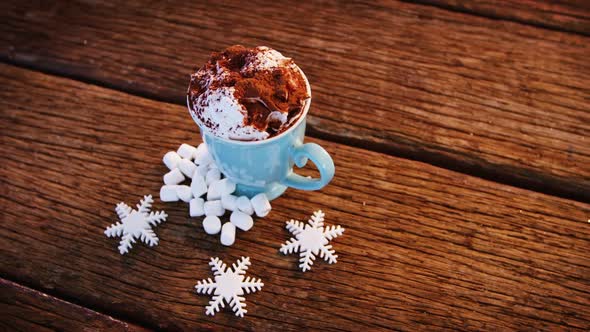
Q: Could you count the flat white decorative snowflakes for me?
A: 3